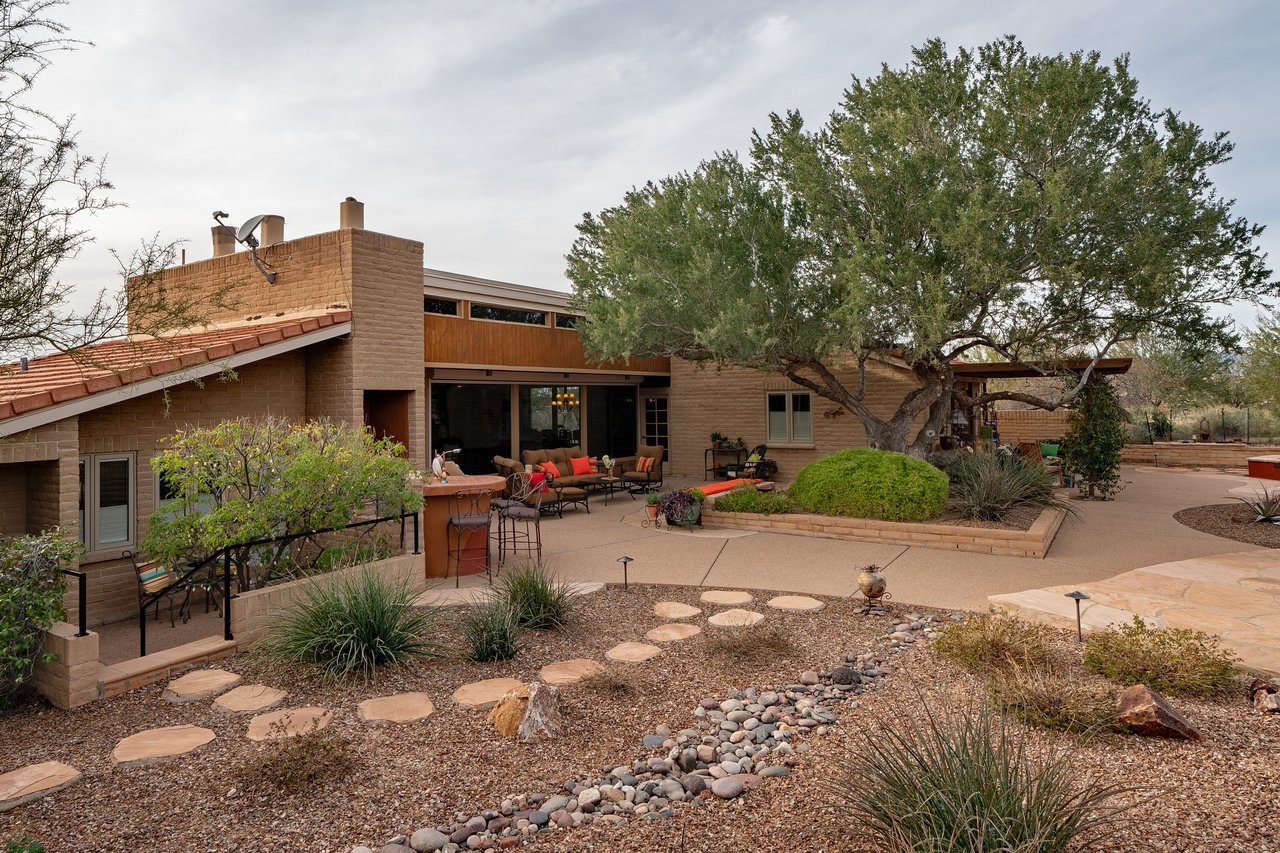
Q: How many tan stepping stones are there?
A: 14